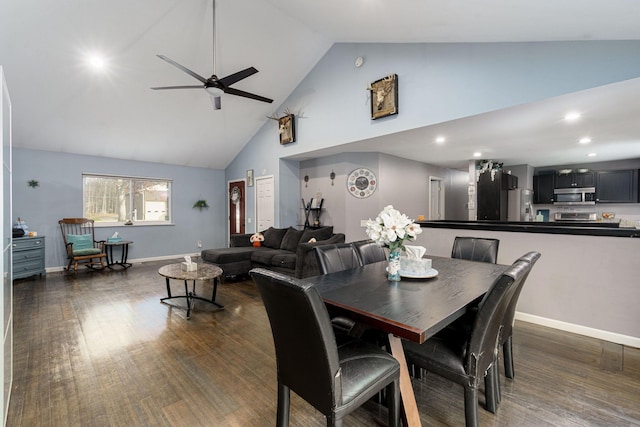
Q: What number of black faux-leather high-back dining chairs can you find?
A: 6